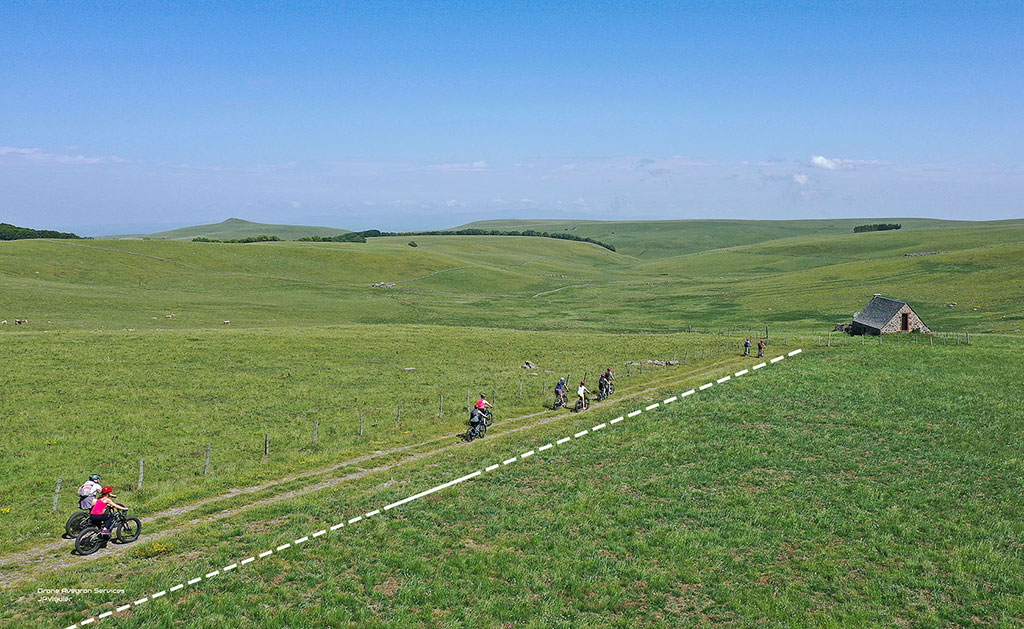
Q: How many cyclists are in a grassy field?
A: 10